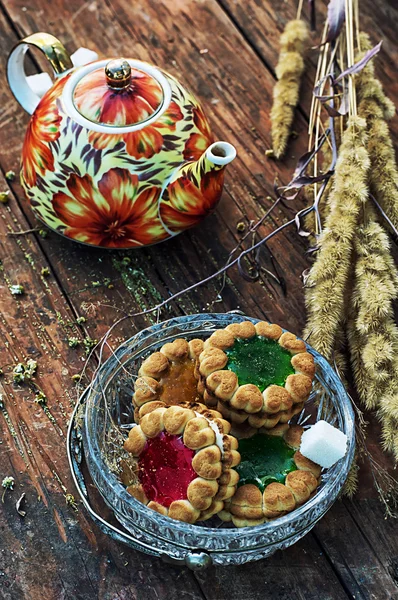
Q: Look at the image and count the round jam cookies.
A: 4